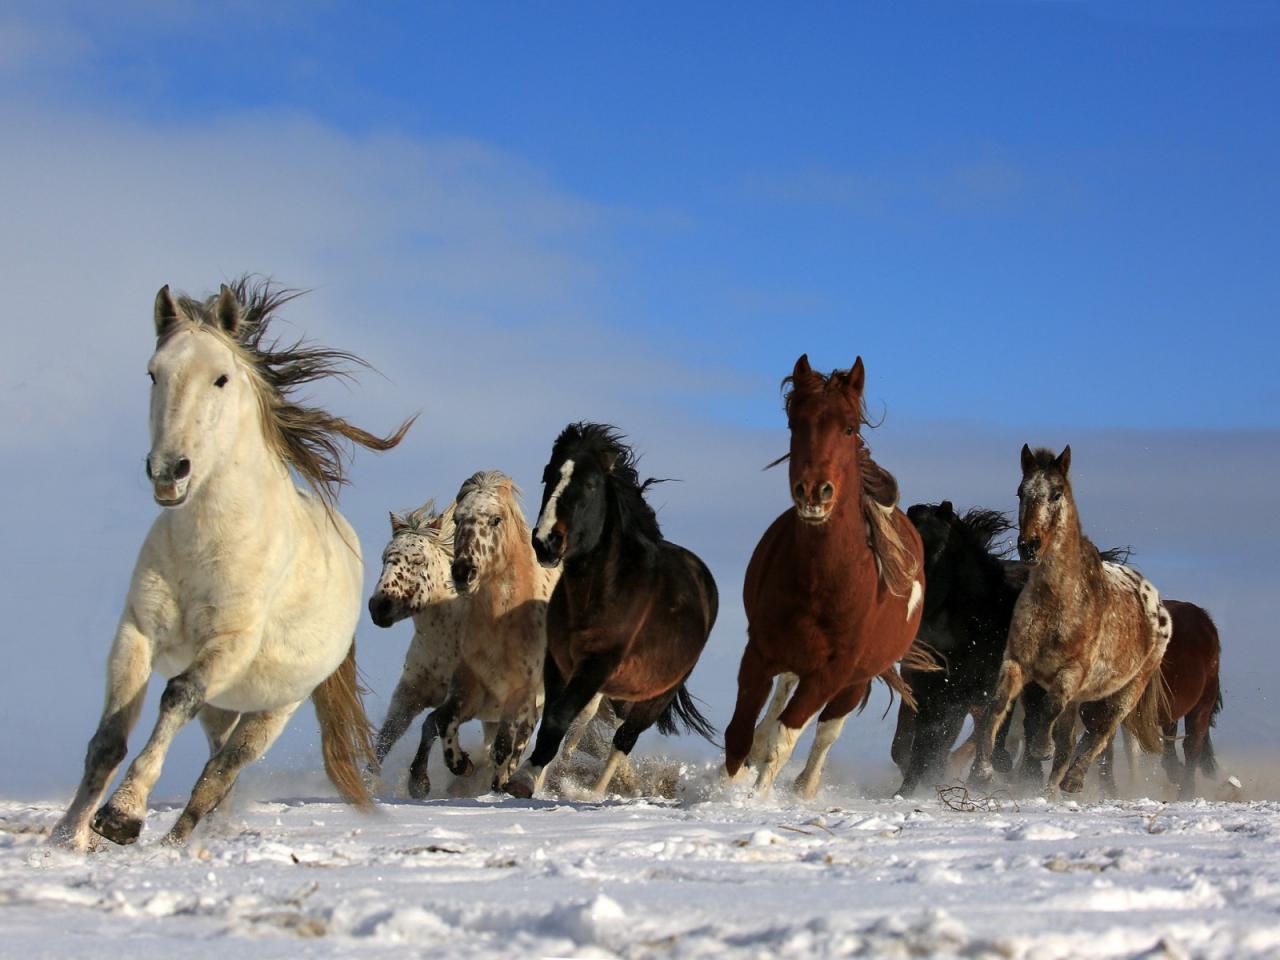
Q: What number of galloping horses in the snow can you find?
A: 8